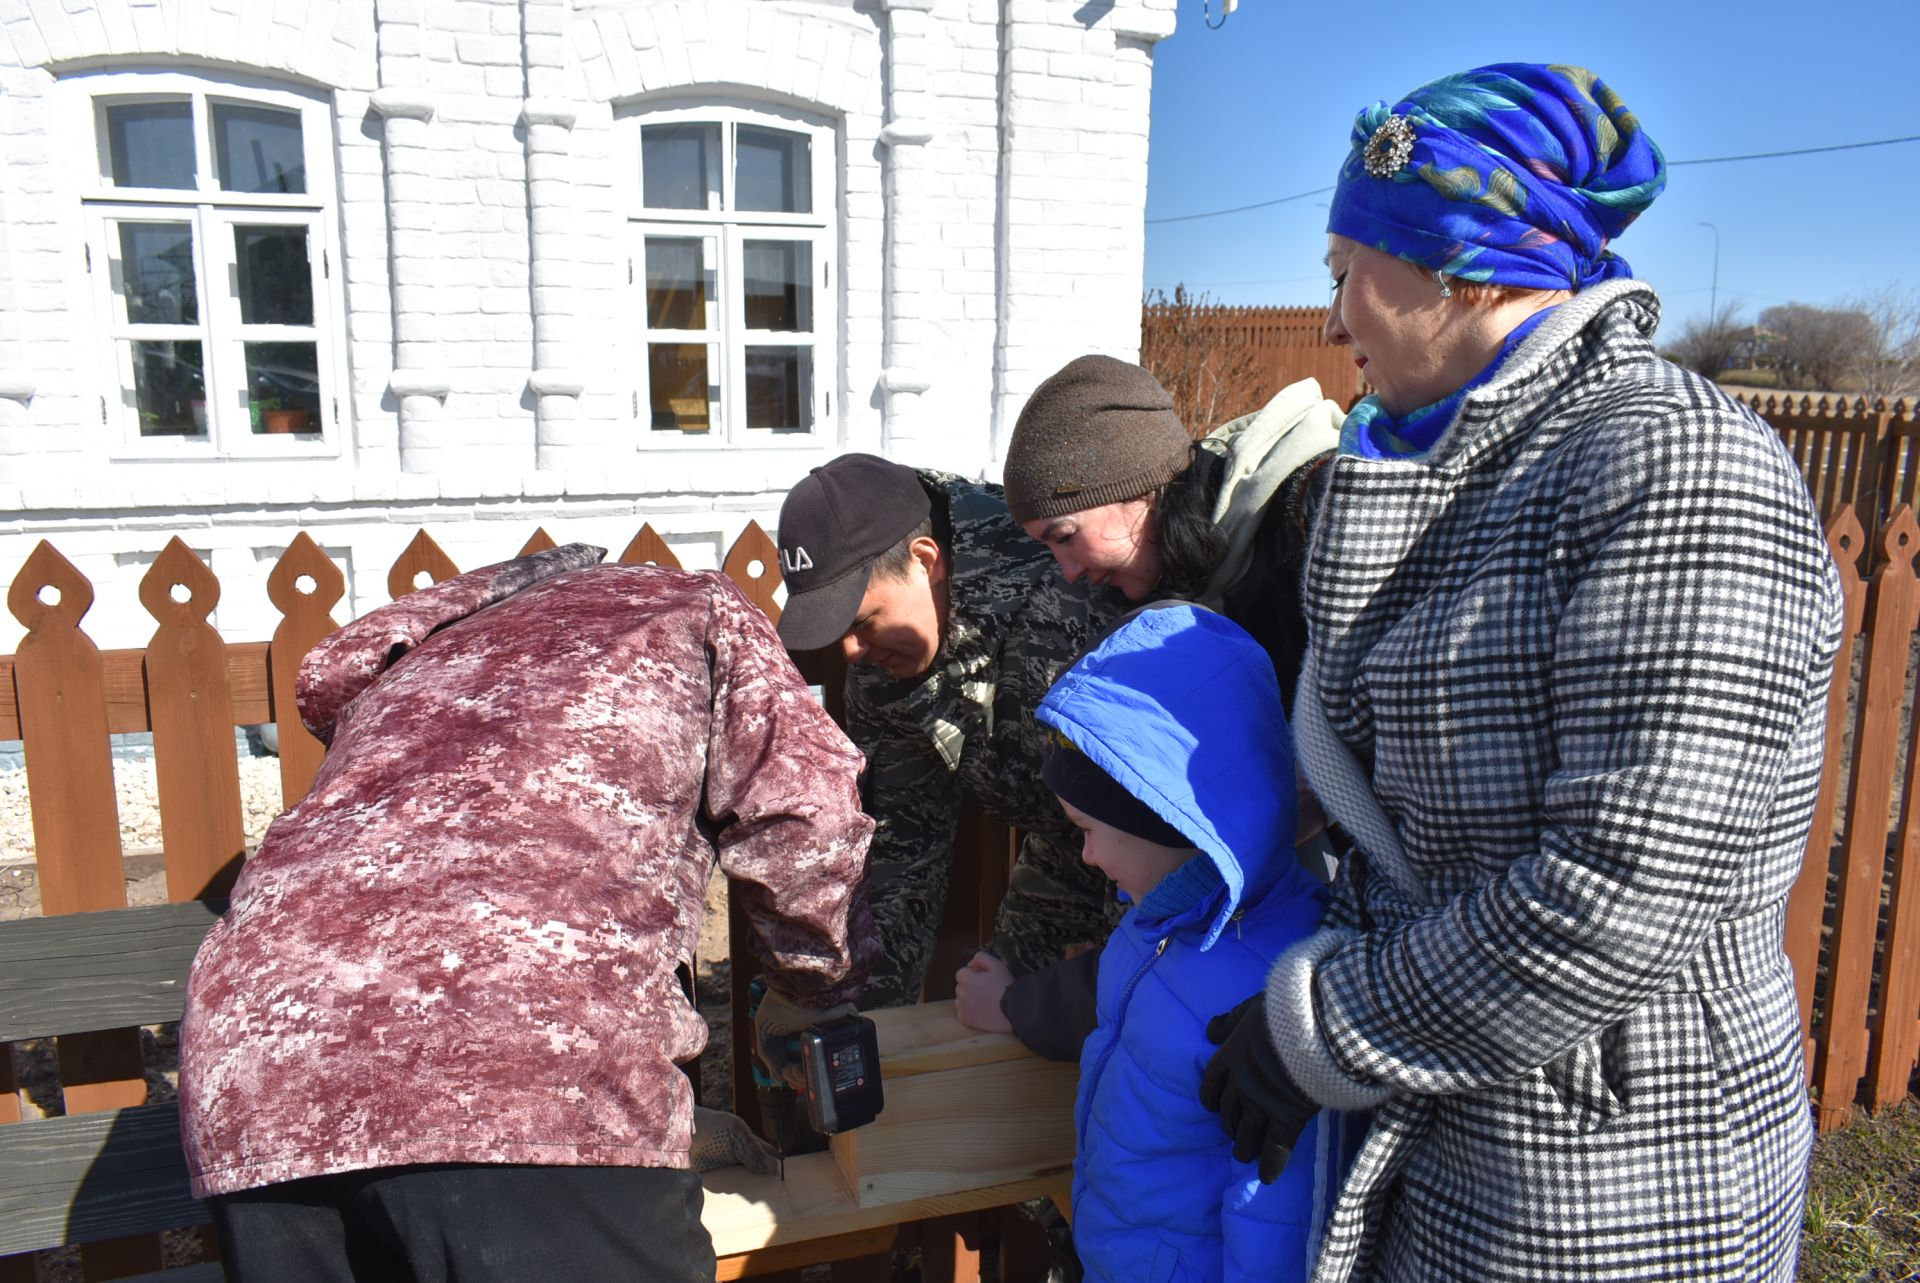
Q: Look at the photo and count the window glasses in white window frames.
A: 12